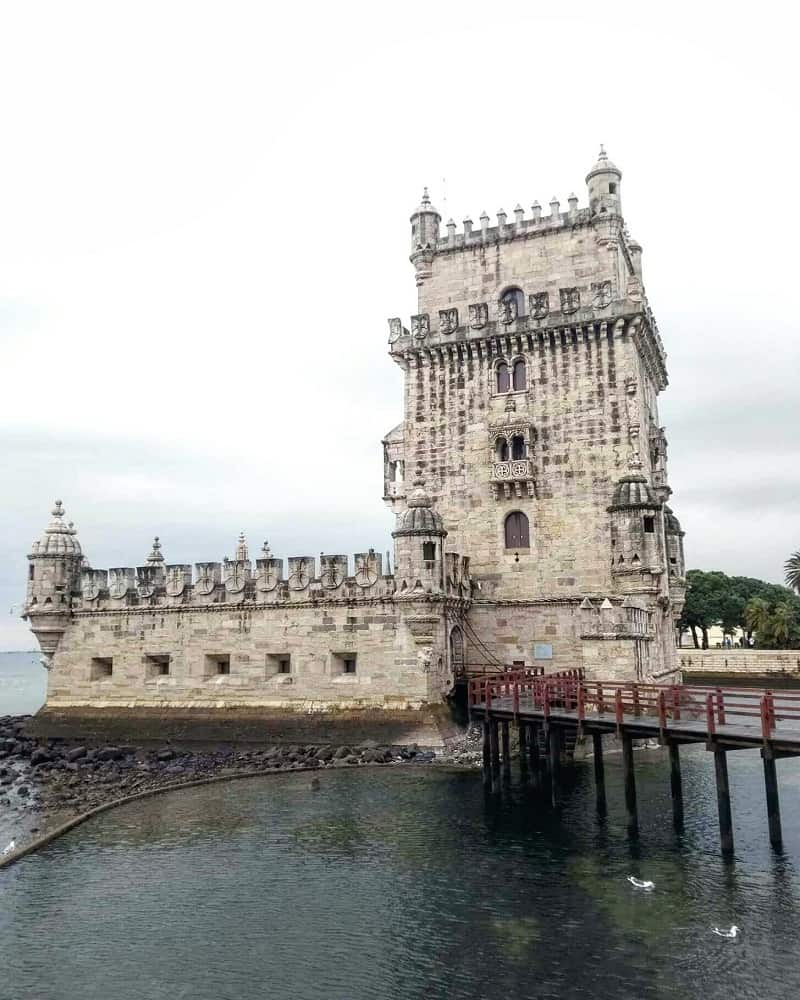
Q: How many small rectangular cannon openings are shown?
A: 5